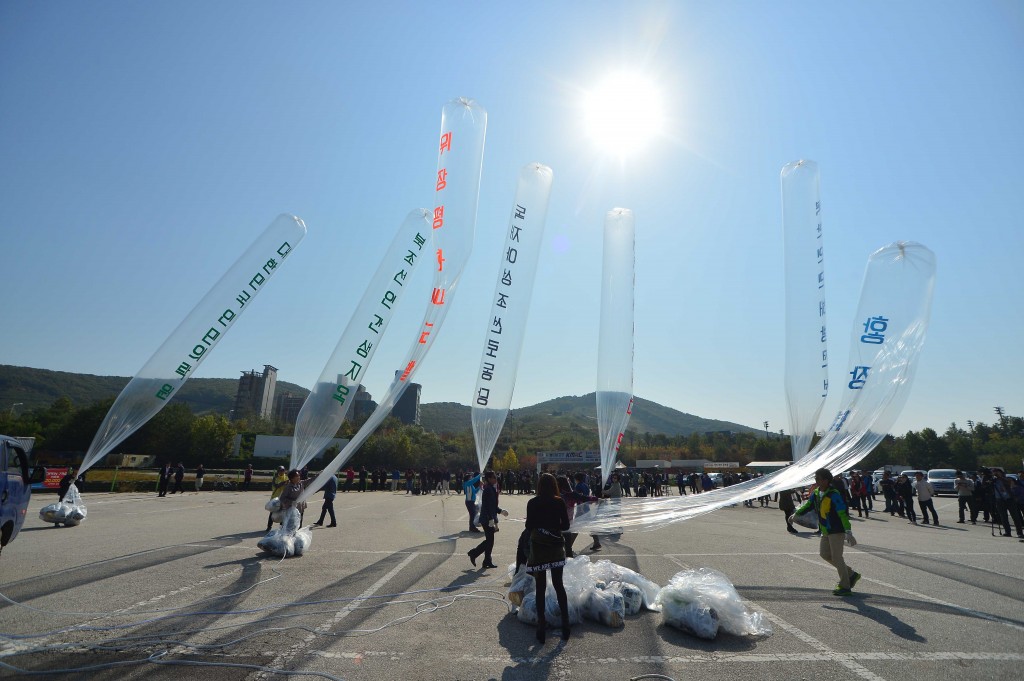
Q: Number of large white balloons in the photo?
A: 7